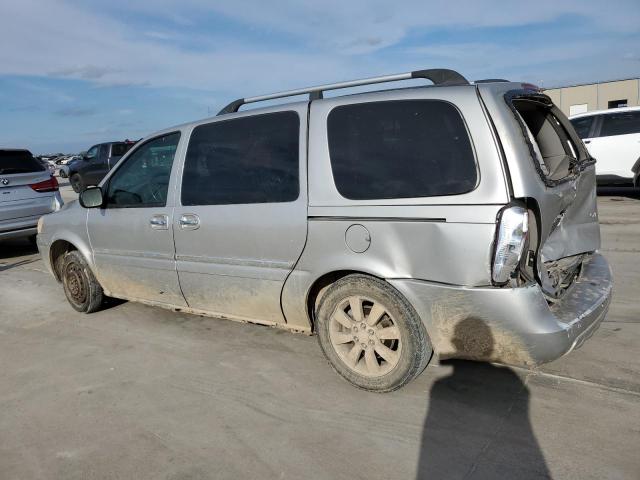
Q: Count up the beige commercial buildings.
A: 1